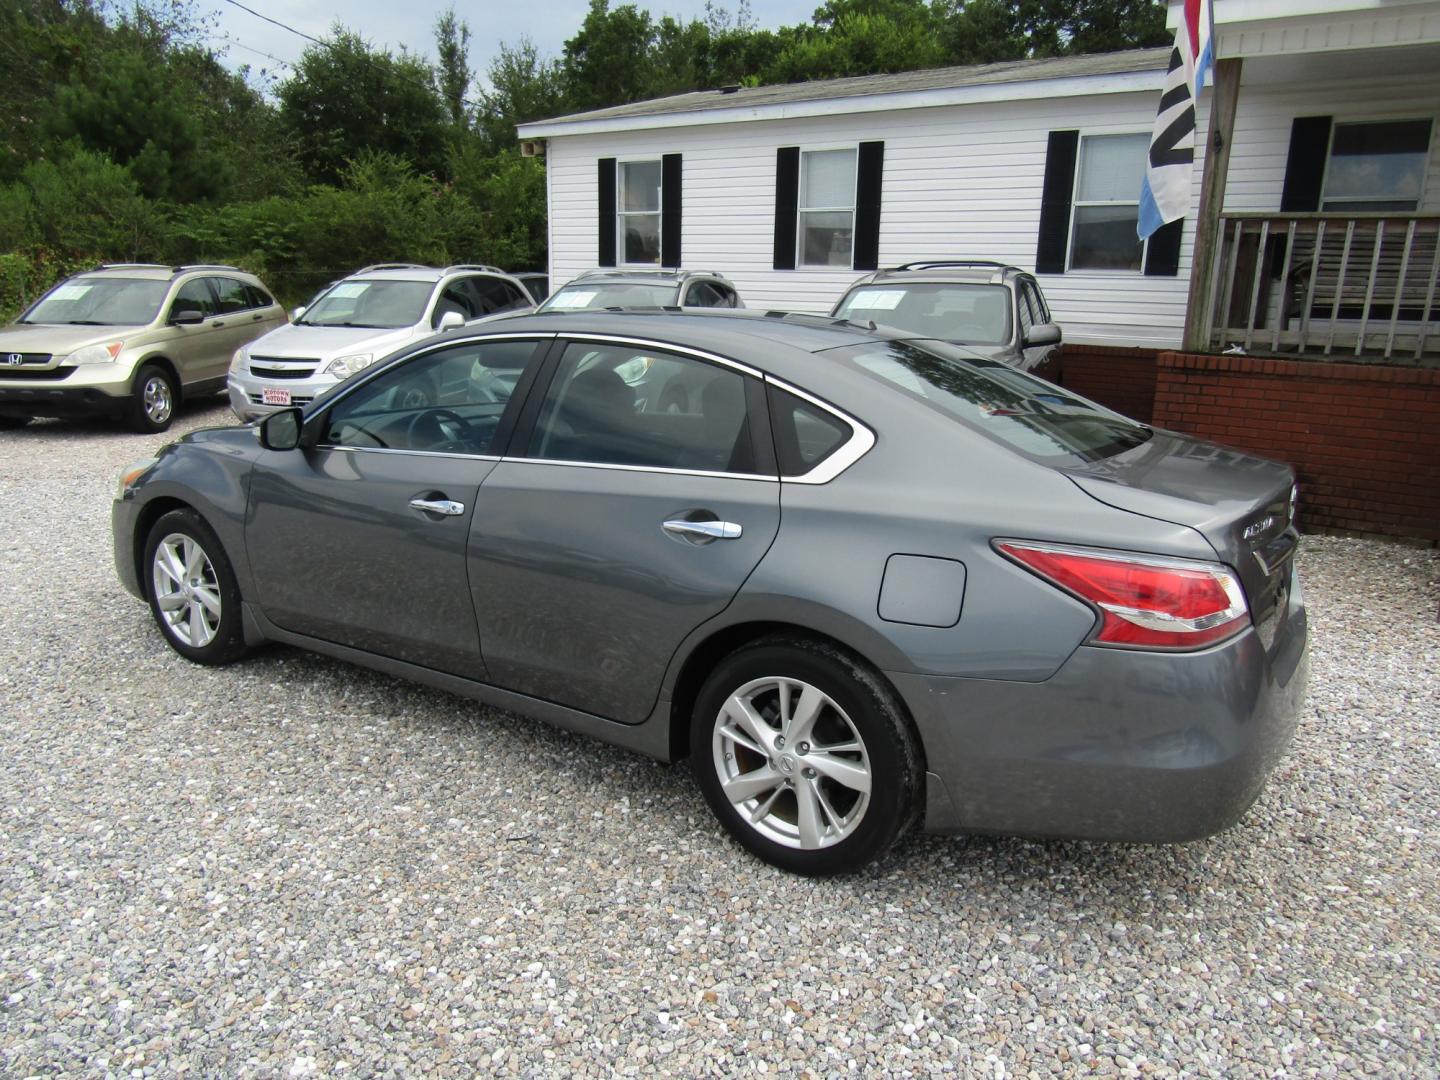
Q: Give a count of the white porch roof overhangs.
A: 1